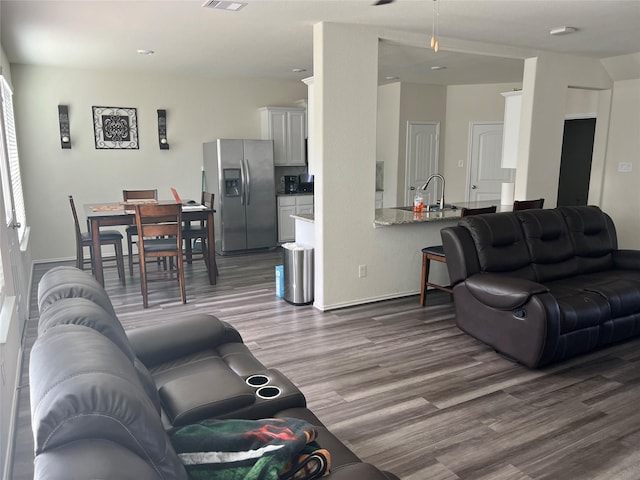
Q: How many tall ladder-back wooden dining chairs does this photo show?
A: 4